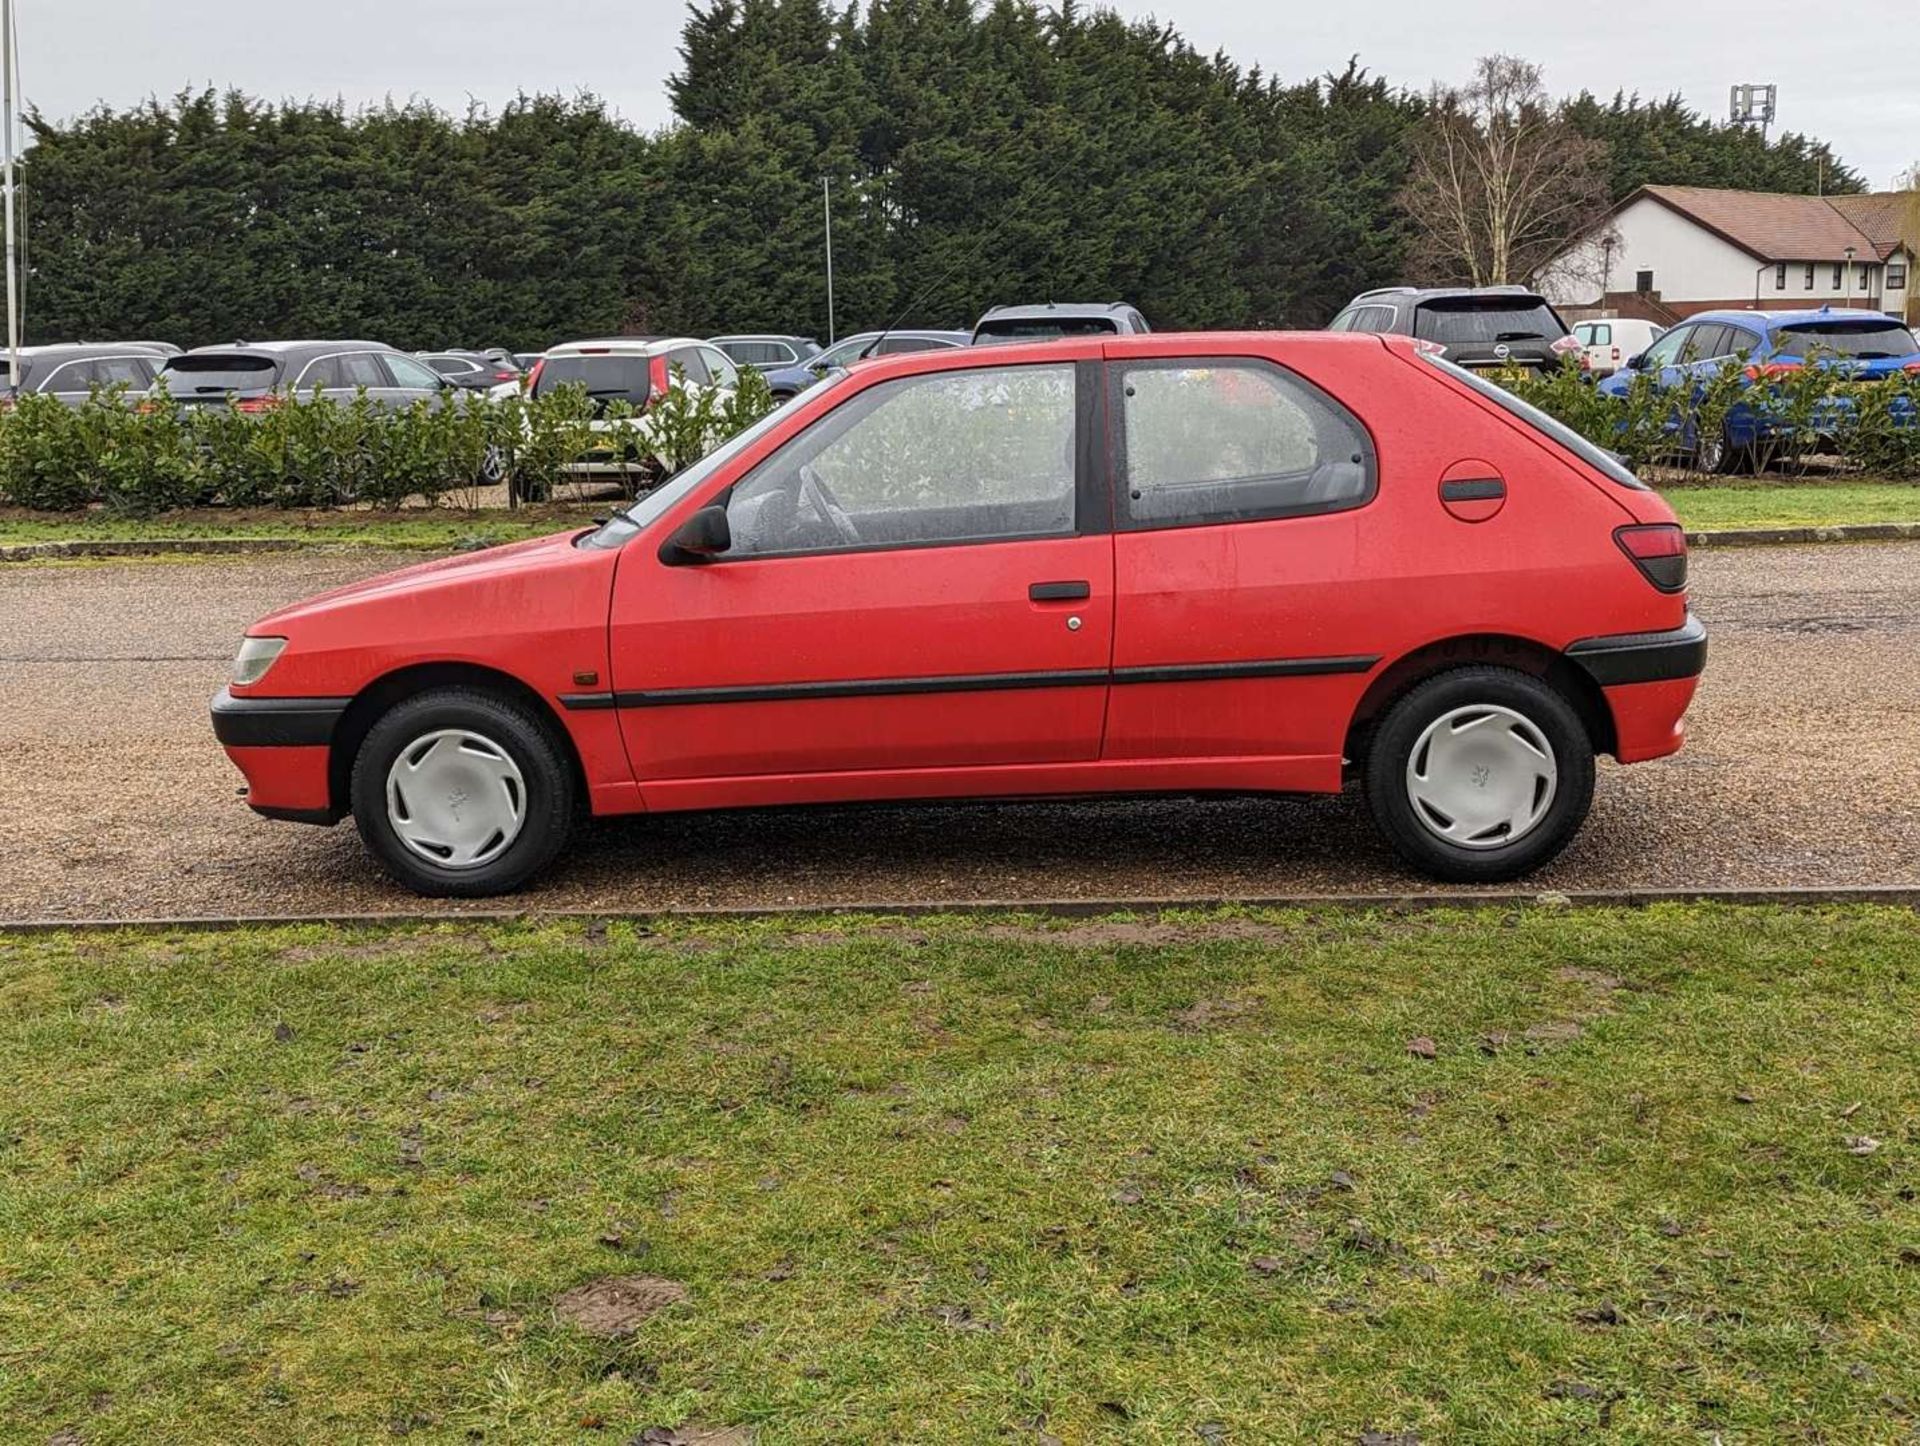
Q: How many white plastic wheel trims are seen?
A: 2